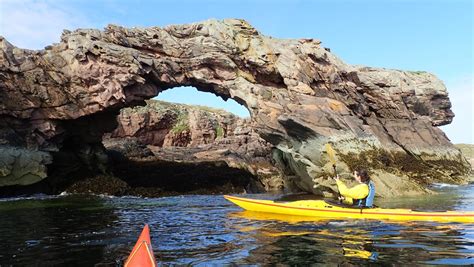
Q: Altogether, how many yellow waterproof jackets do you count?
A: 1